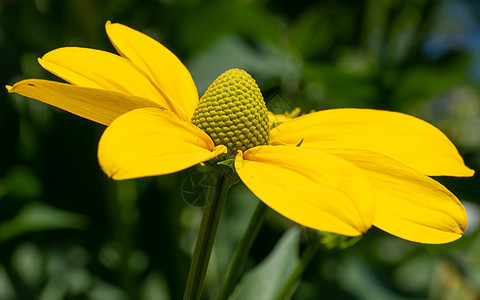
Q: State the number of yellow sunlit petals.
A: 7